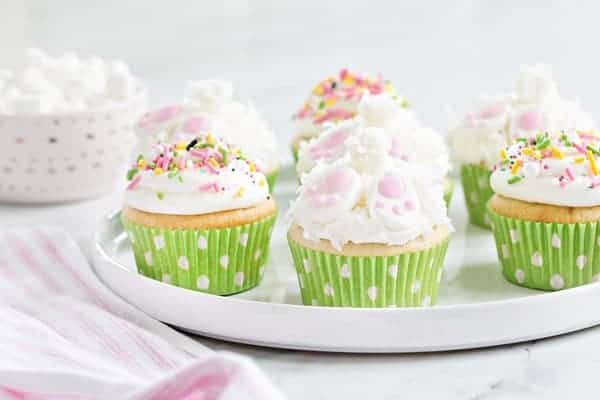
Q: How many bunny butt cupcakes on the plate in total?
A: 4